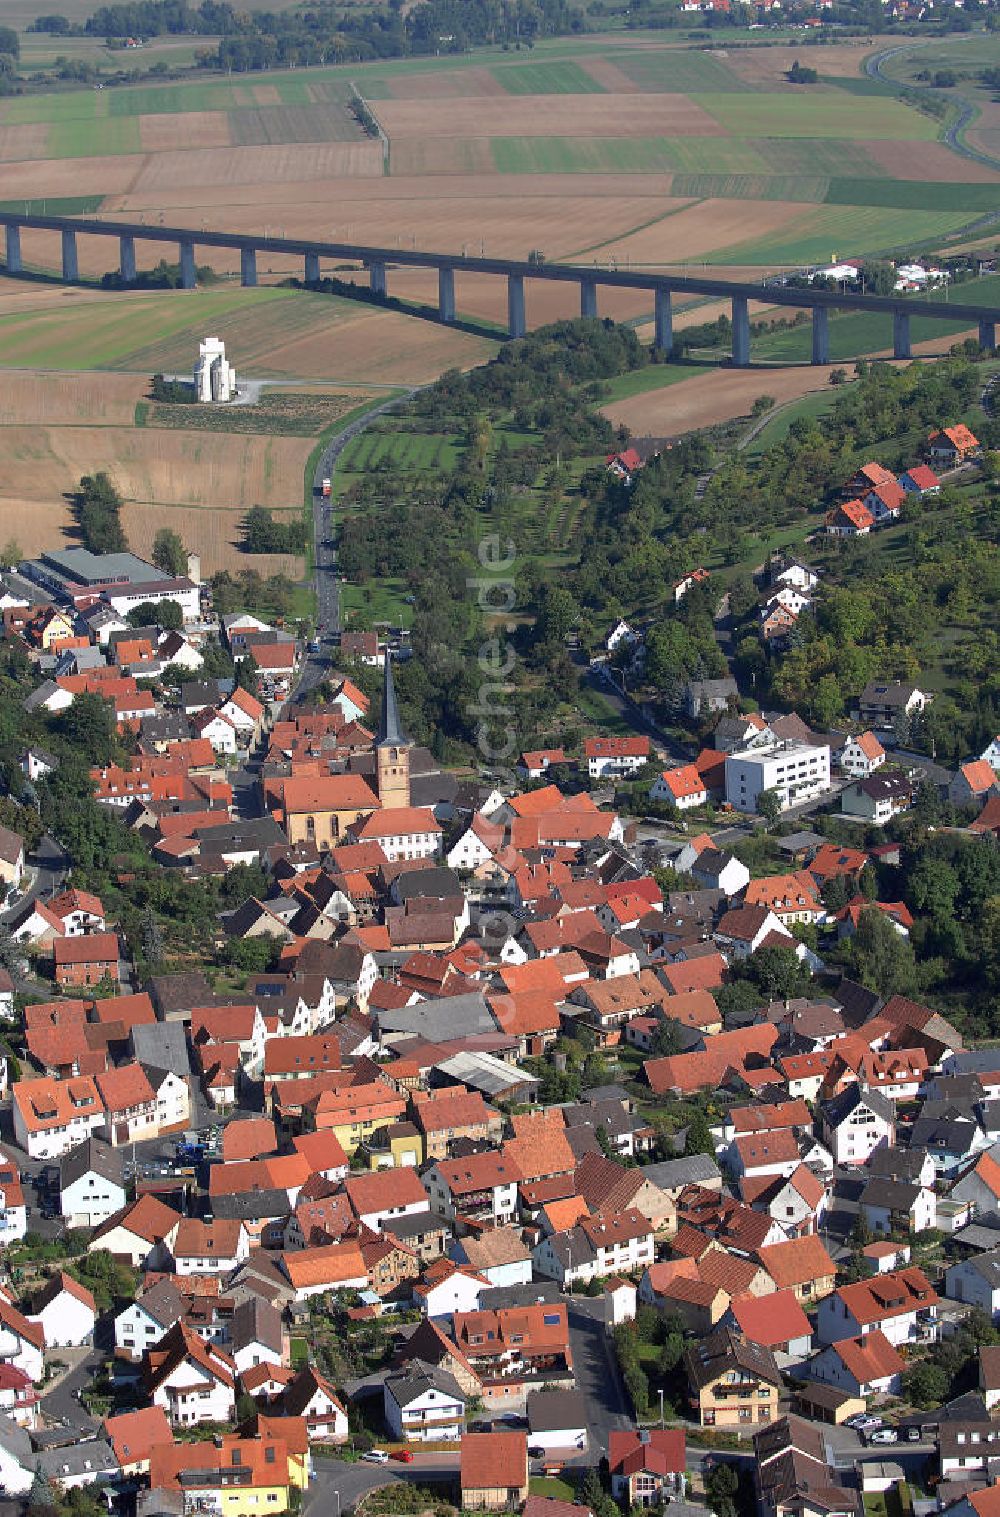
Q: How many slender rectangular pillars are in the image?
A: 15